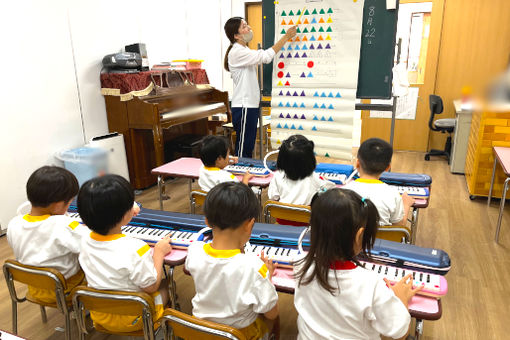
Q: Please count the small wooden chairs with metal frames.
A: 6